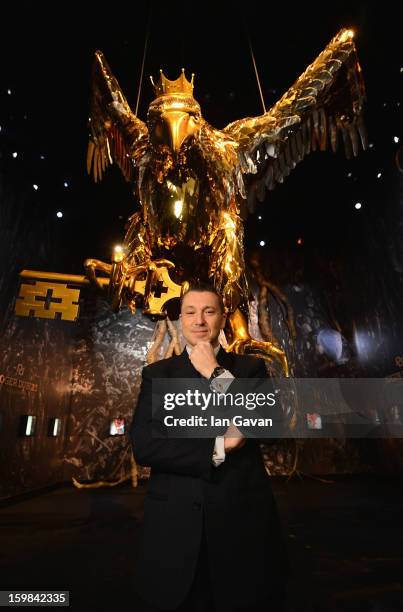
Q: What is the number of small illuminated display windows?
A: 4